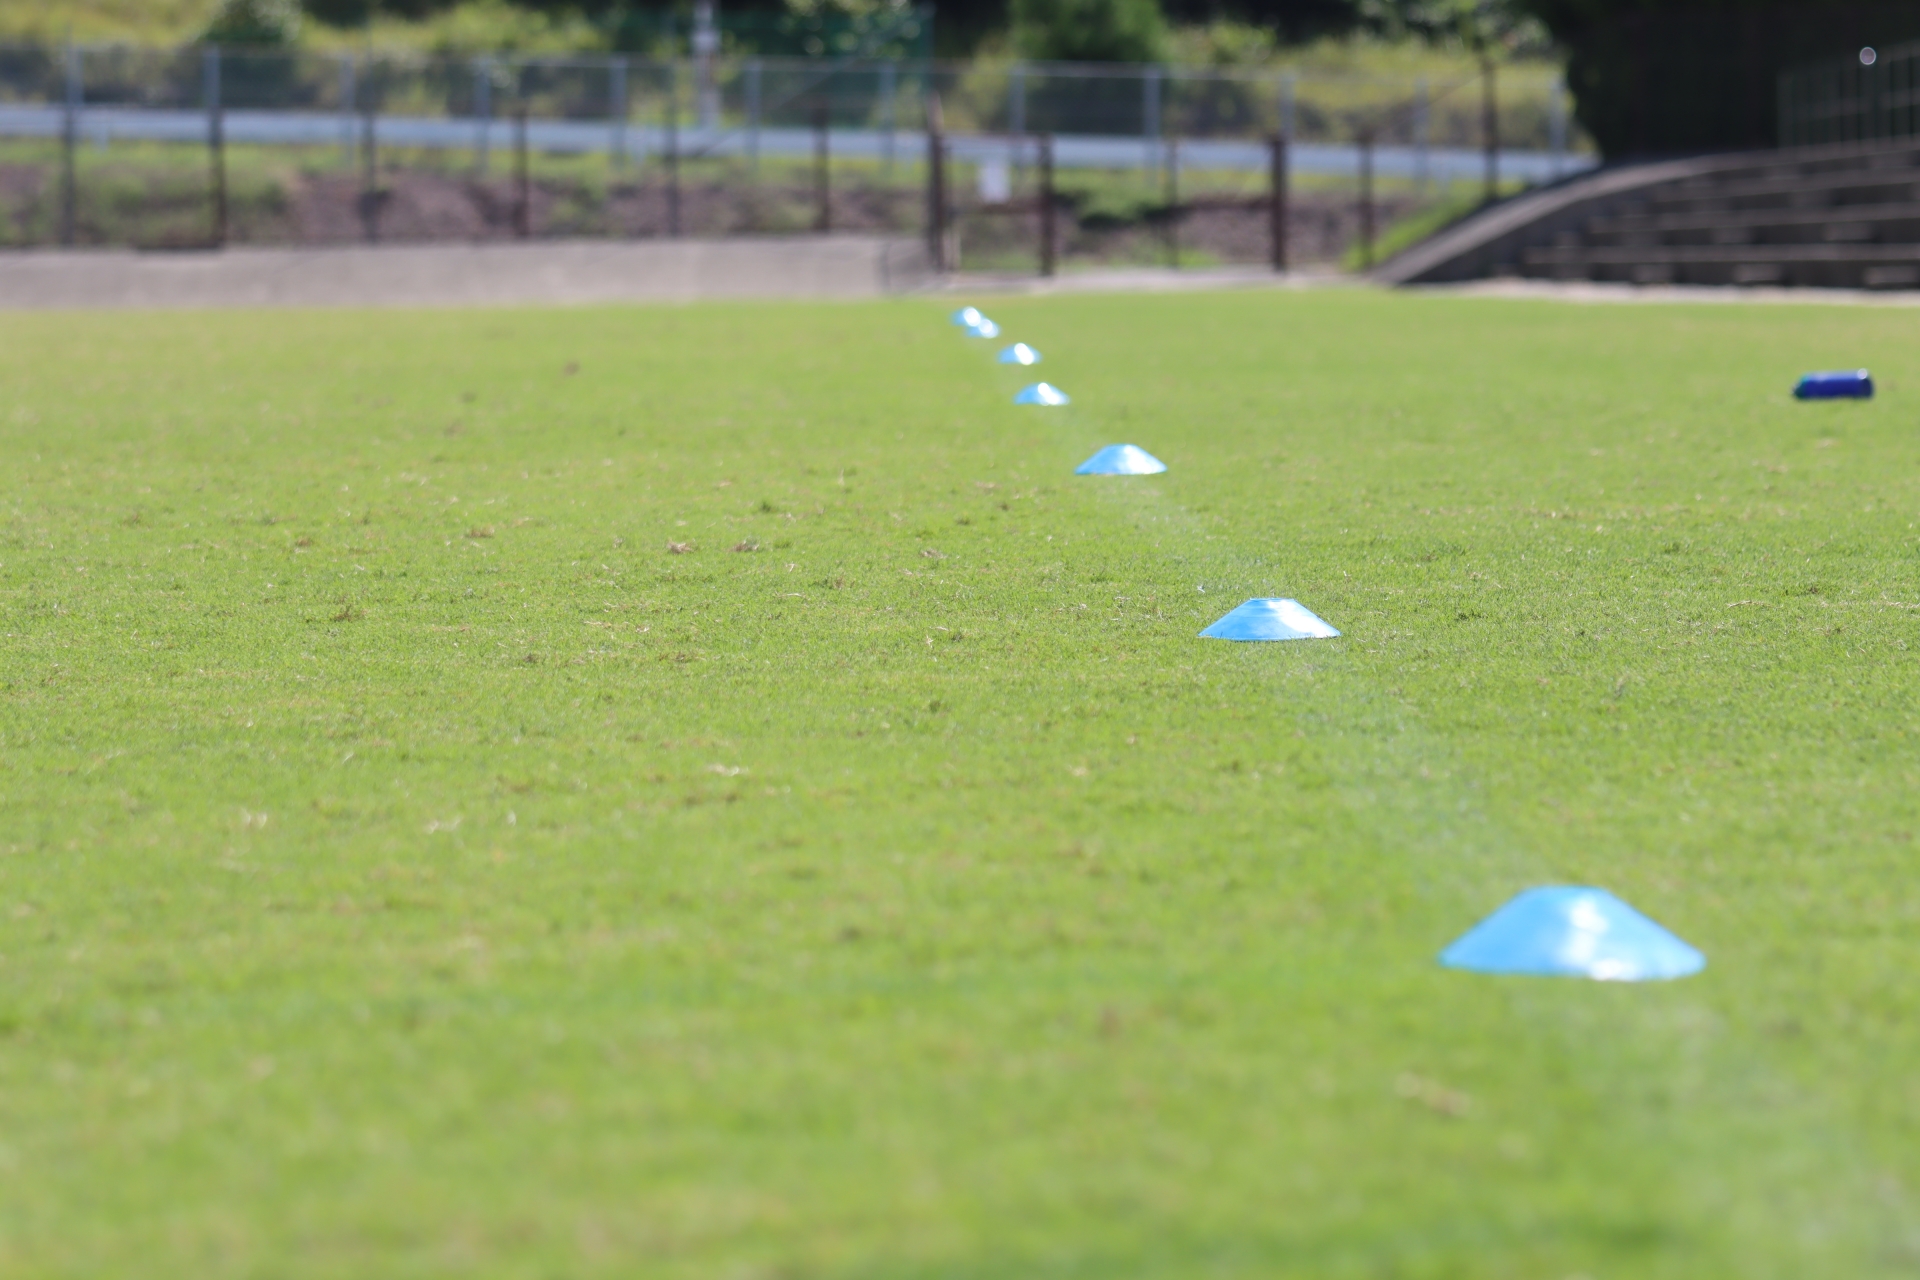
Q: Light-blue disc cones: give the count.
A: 7